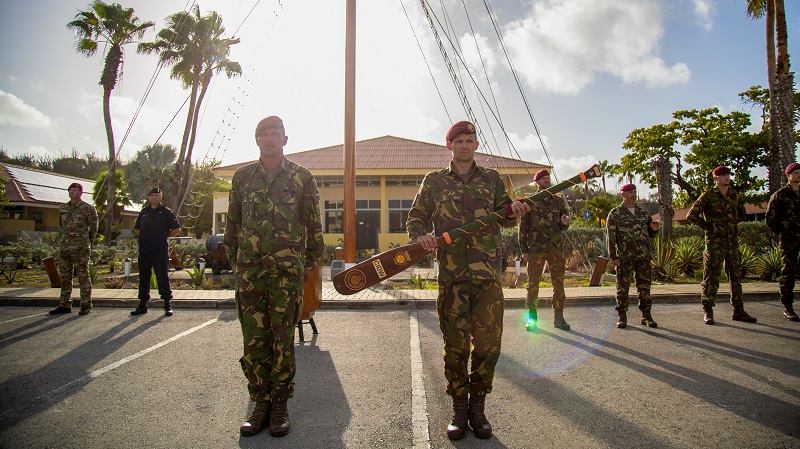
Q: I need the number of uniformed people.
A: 8